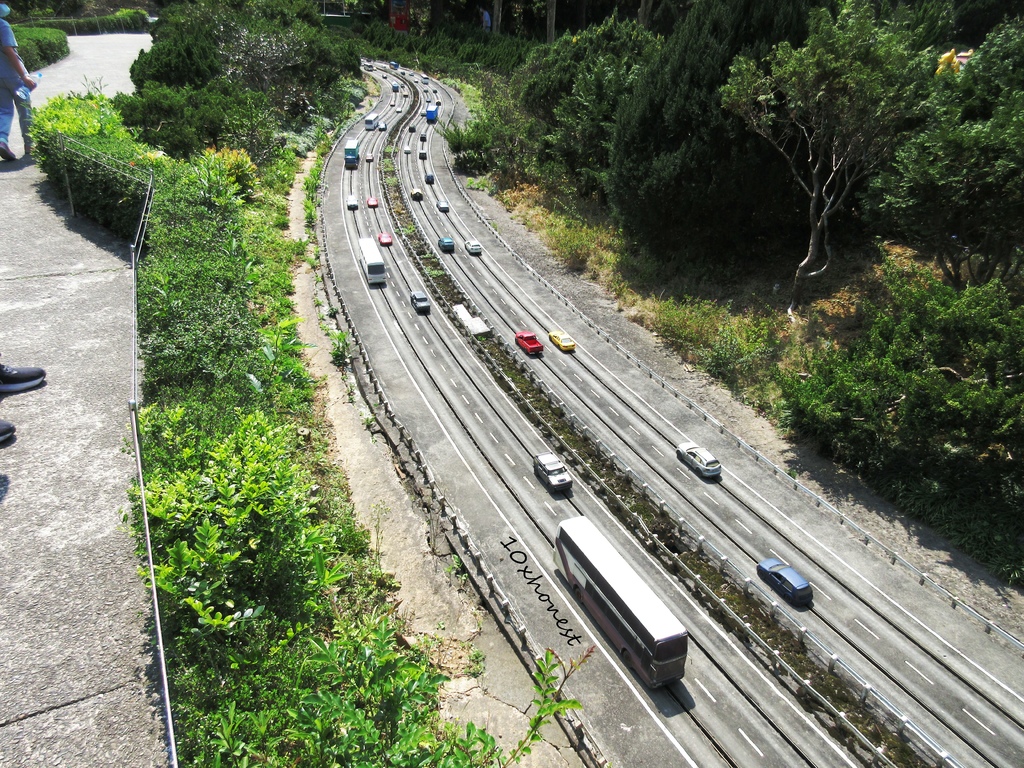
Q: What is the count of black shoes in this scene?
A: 2